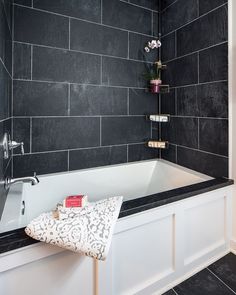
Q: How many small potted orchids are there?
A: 1